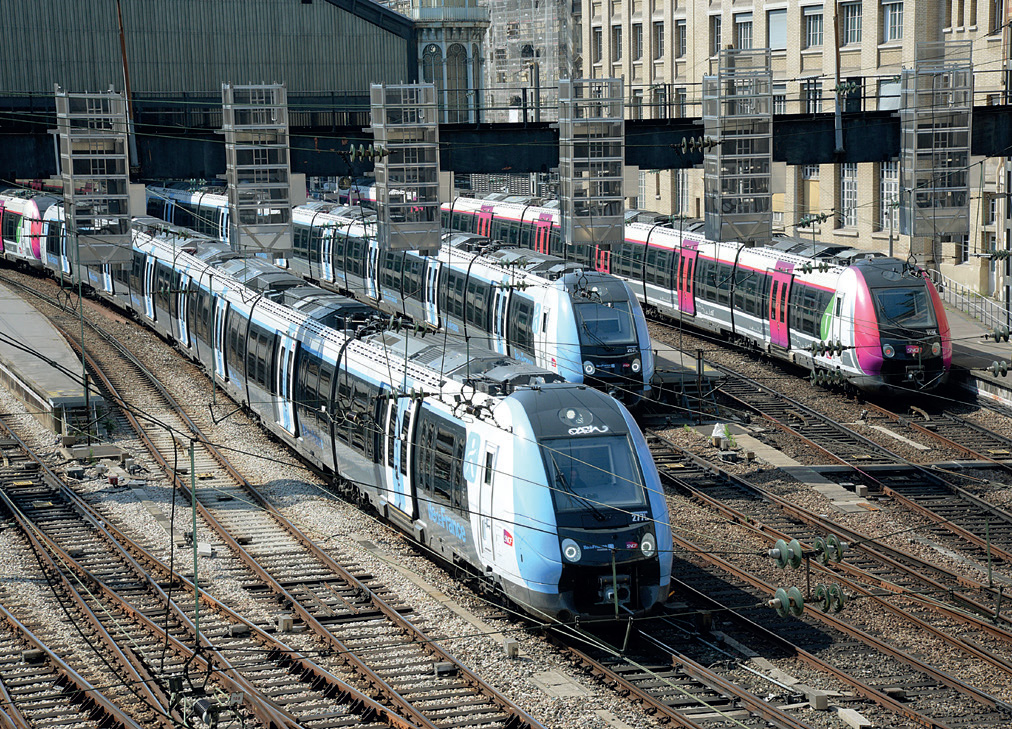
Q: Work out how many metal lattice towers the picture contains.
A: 6